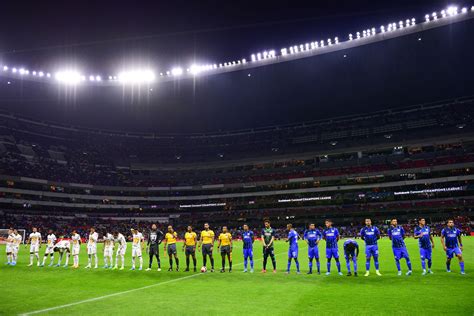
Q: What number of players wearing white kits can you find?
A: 10